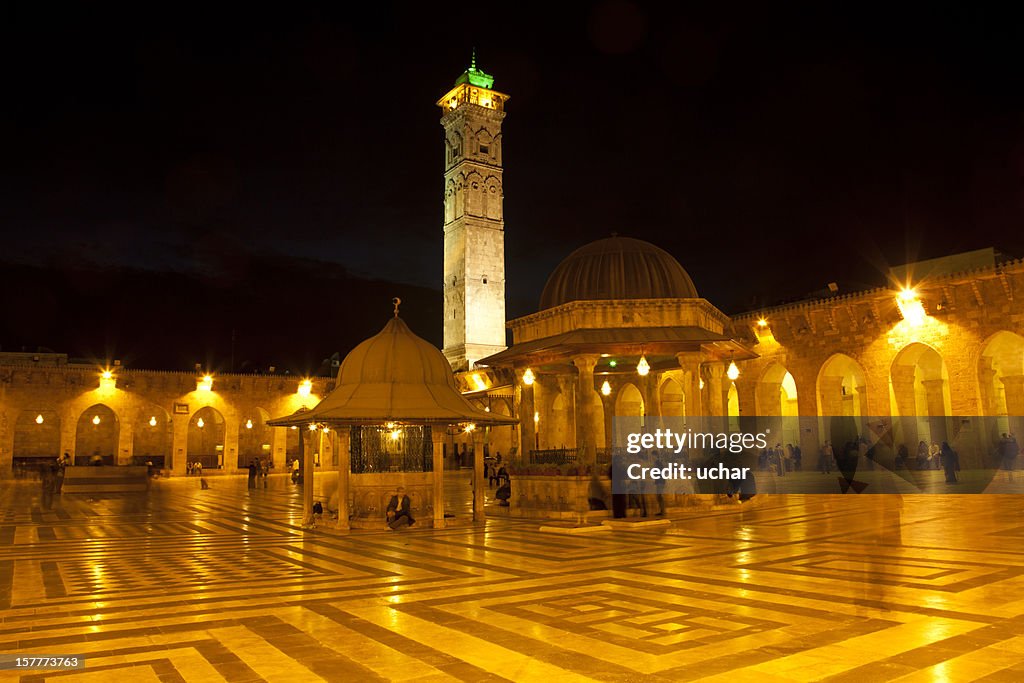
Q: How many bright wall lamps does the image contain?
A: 5